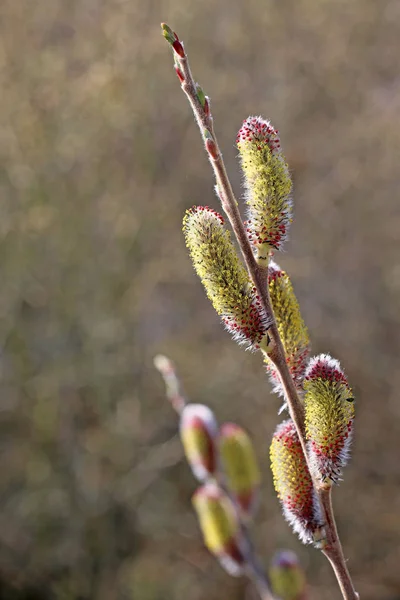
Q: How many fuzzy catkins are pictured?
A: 9